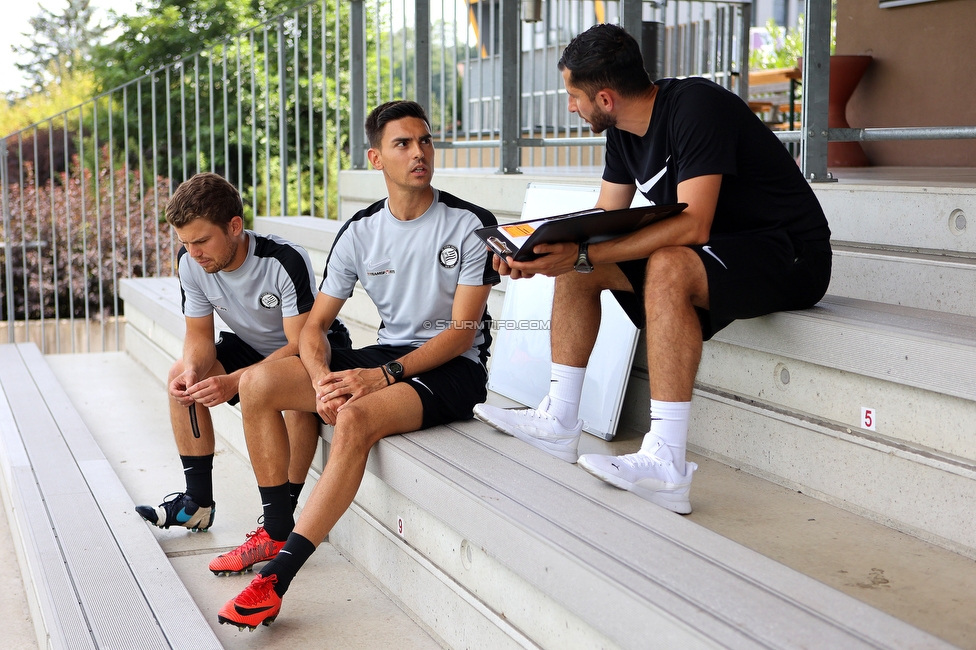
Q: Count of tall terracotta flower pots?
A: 1